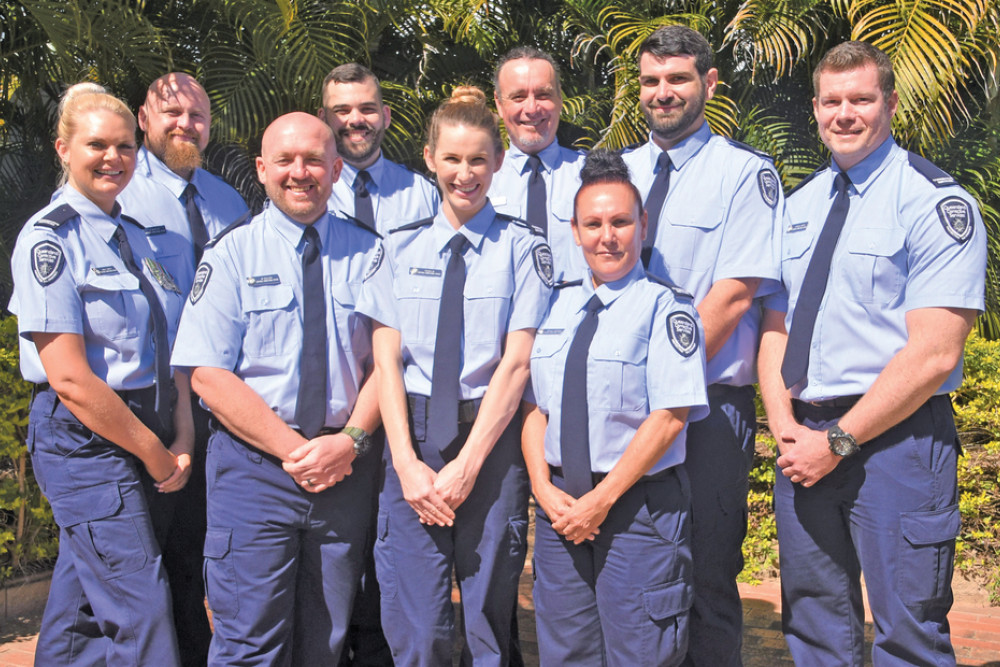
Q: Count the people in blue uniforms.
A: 9